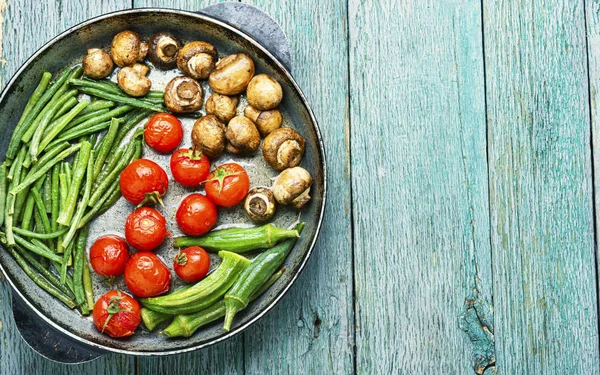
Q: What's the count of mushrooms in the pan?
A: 15